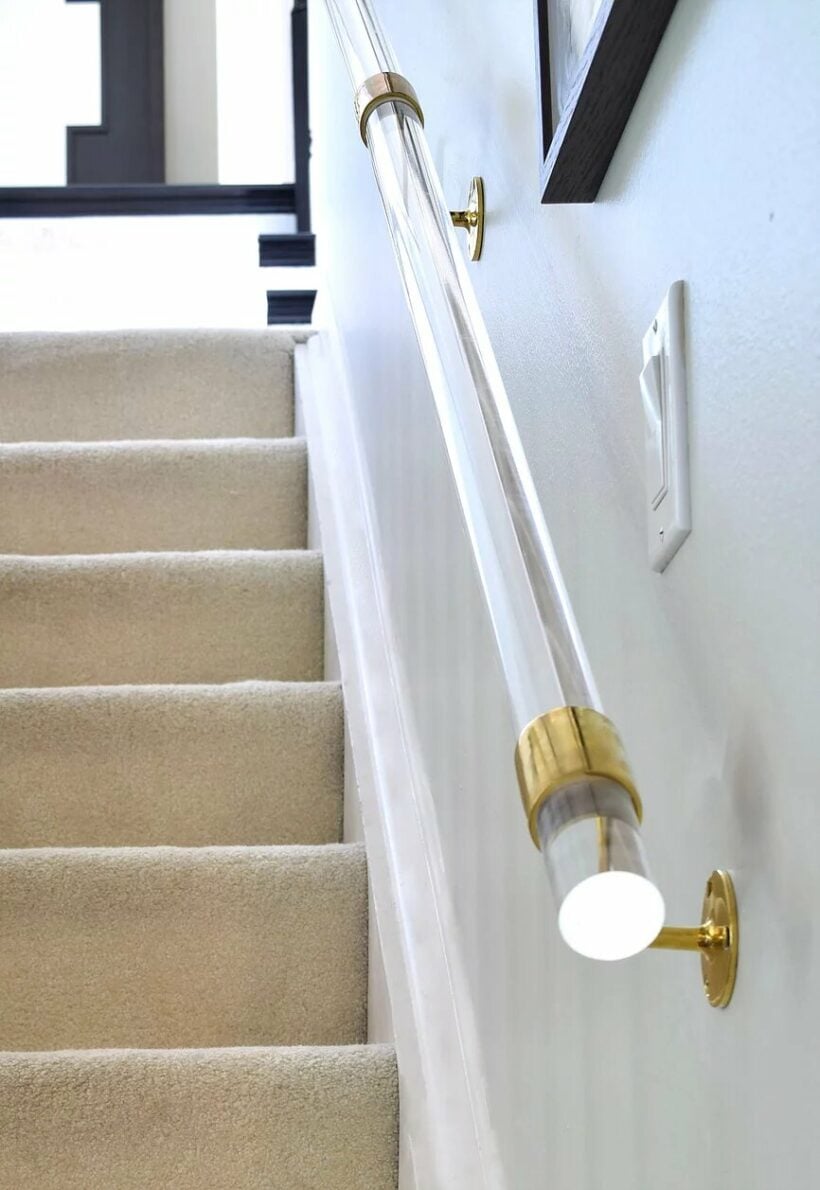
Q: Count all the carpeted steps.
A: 6